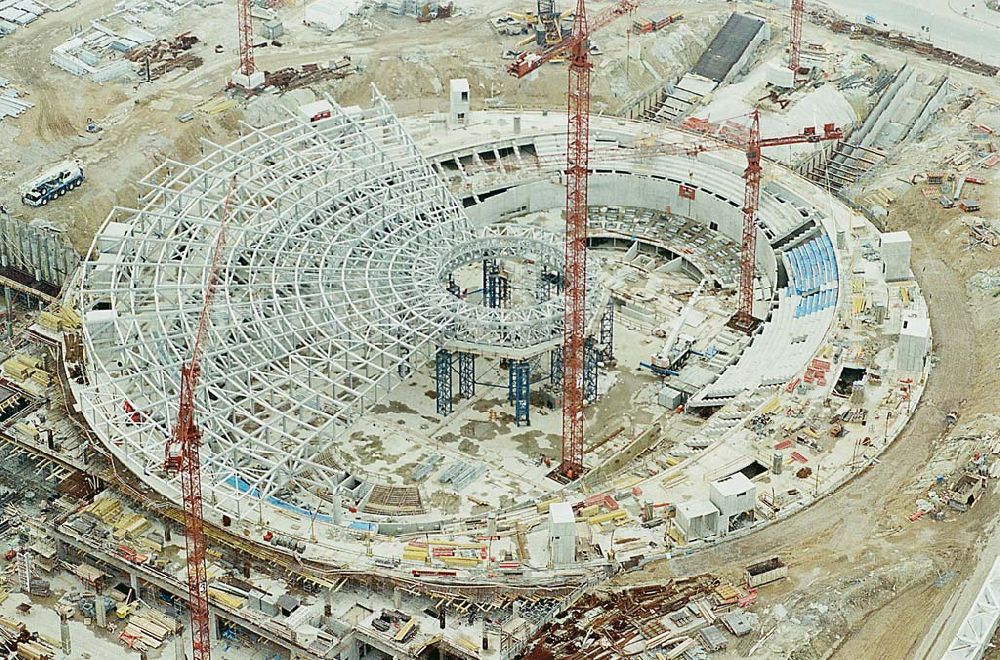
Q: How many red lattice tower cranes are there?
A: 5